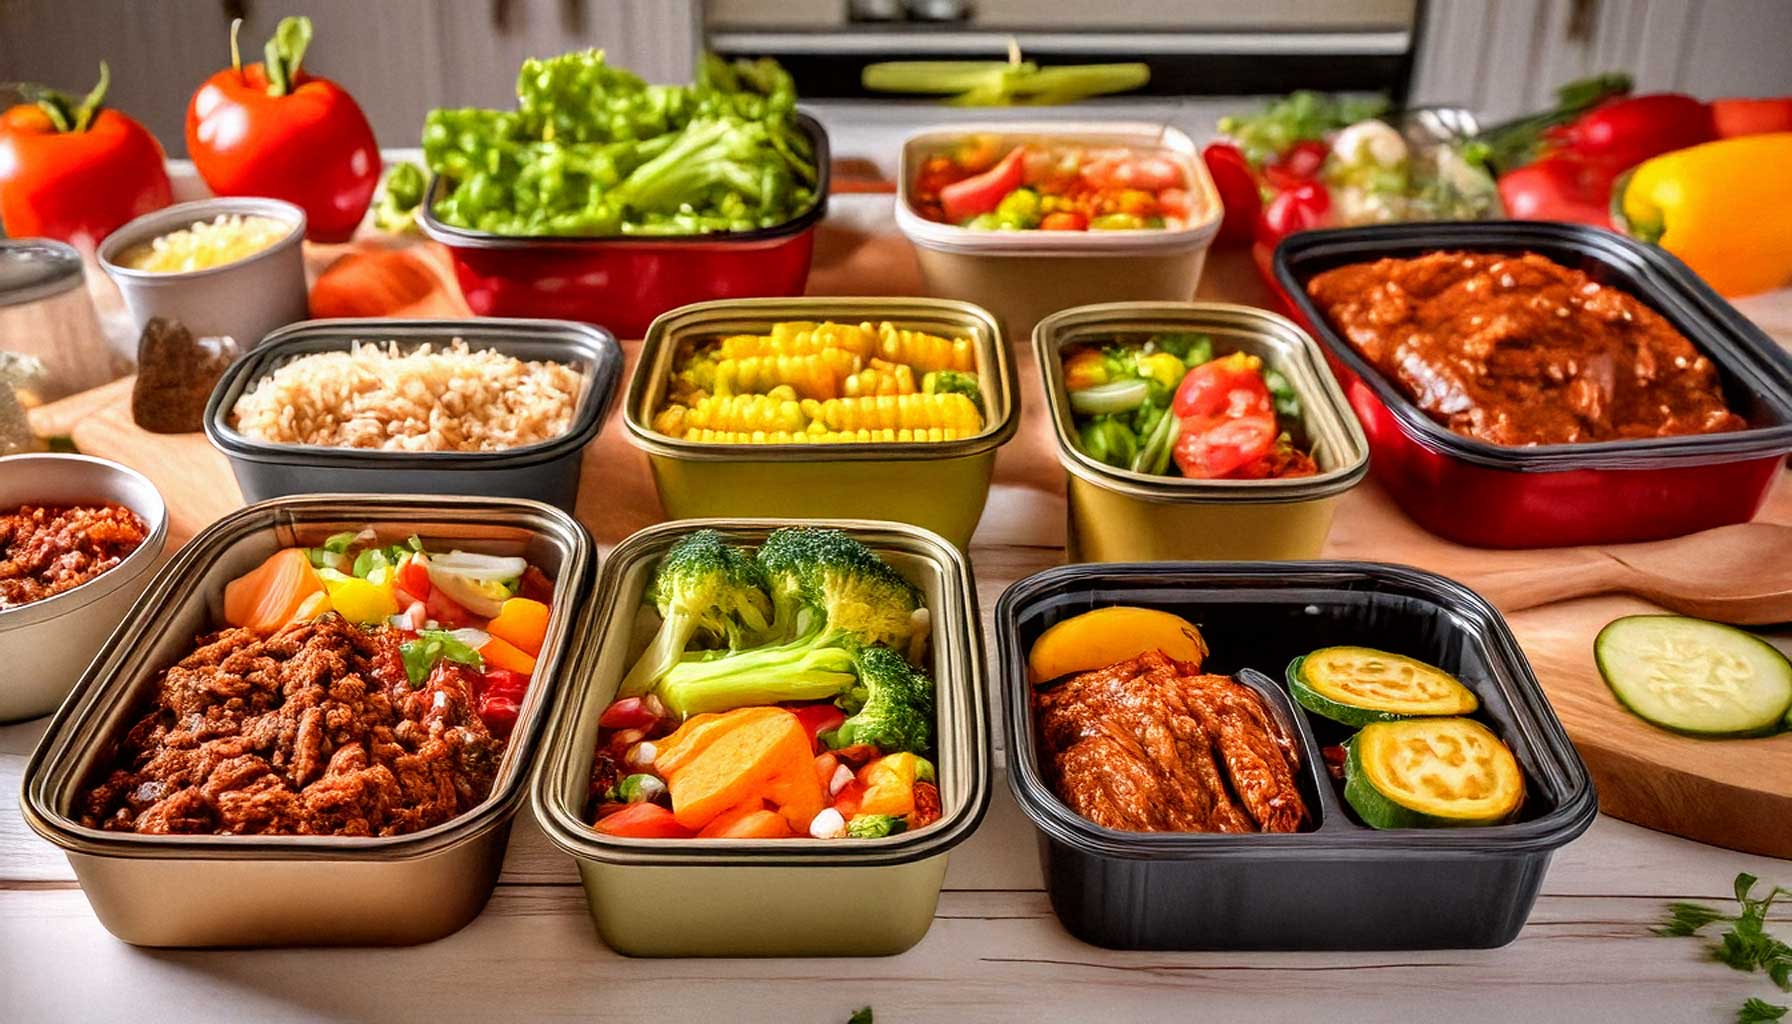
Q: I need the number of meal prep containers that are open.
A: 11